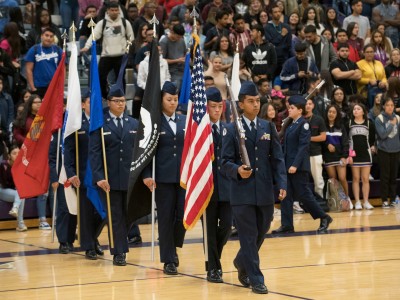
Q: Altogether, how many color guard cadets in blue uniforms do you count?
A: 7